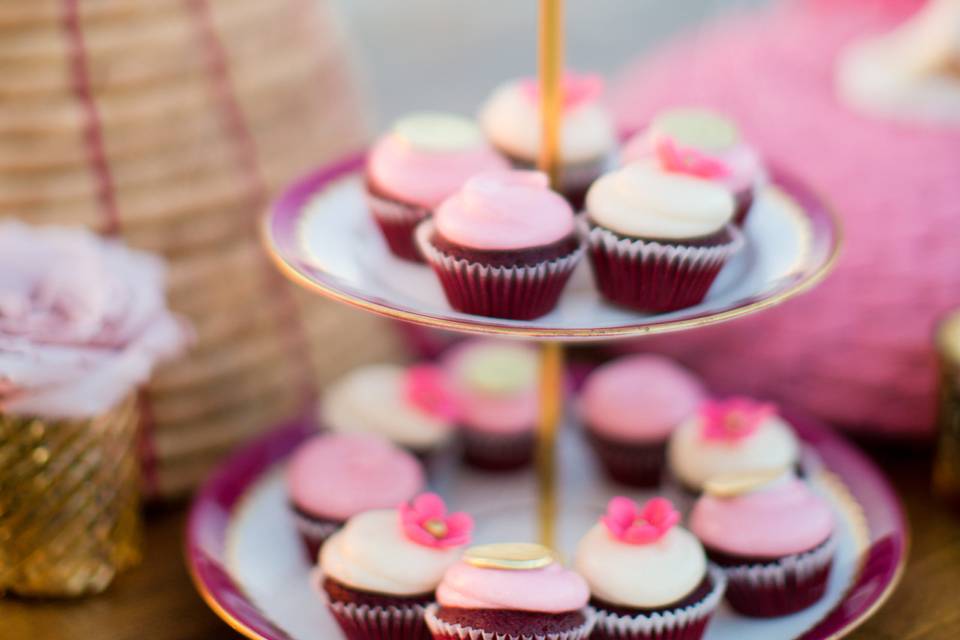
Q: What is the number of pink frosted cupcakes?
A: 8